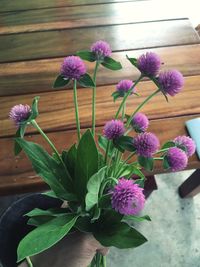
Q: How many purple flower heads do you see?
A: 12